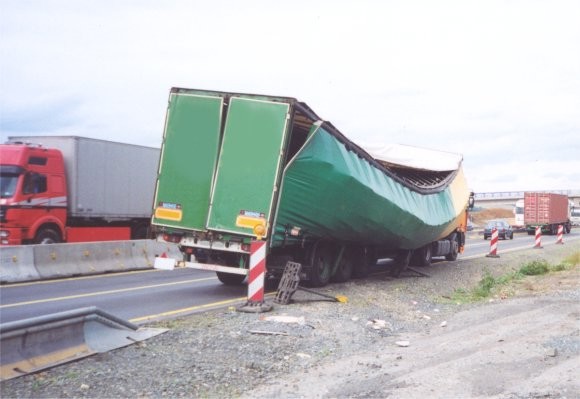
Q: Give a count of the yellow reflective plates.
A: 2